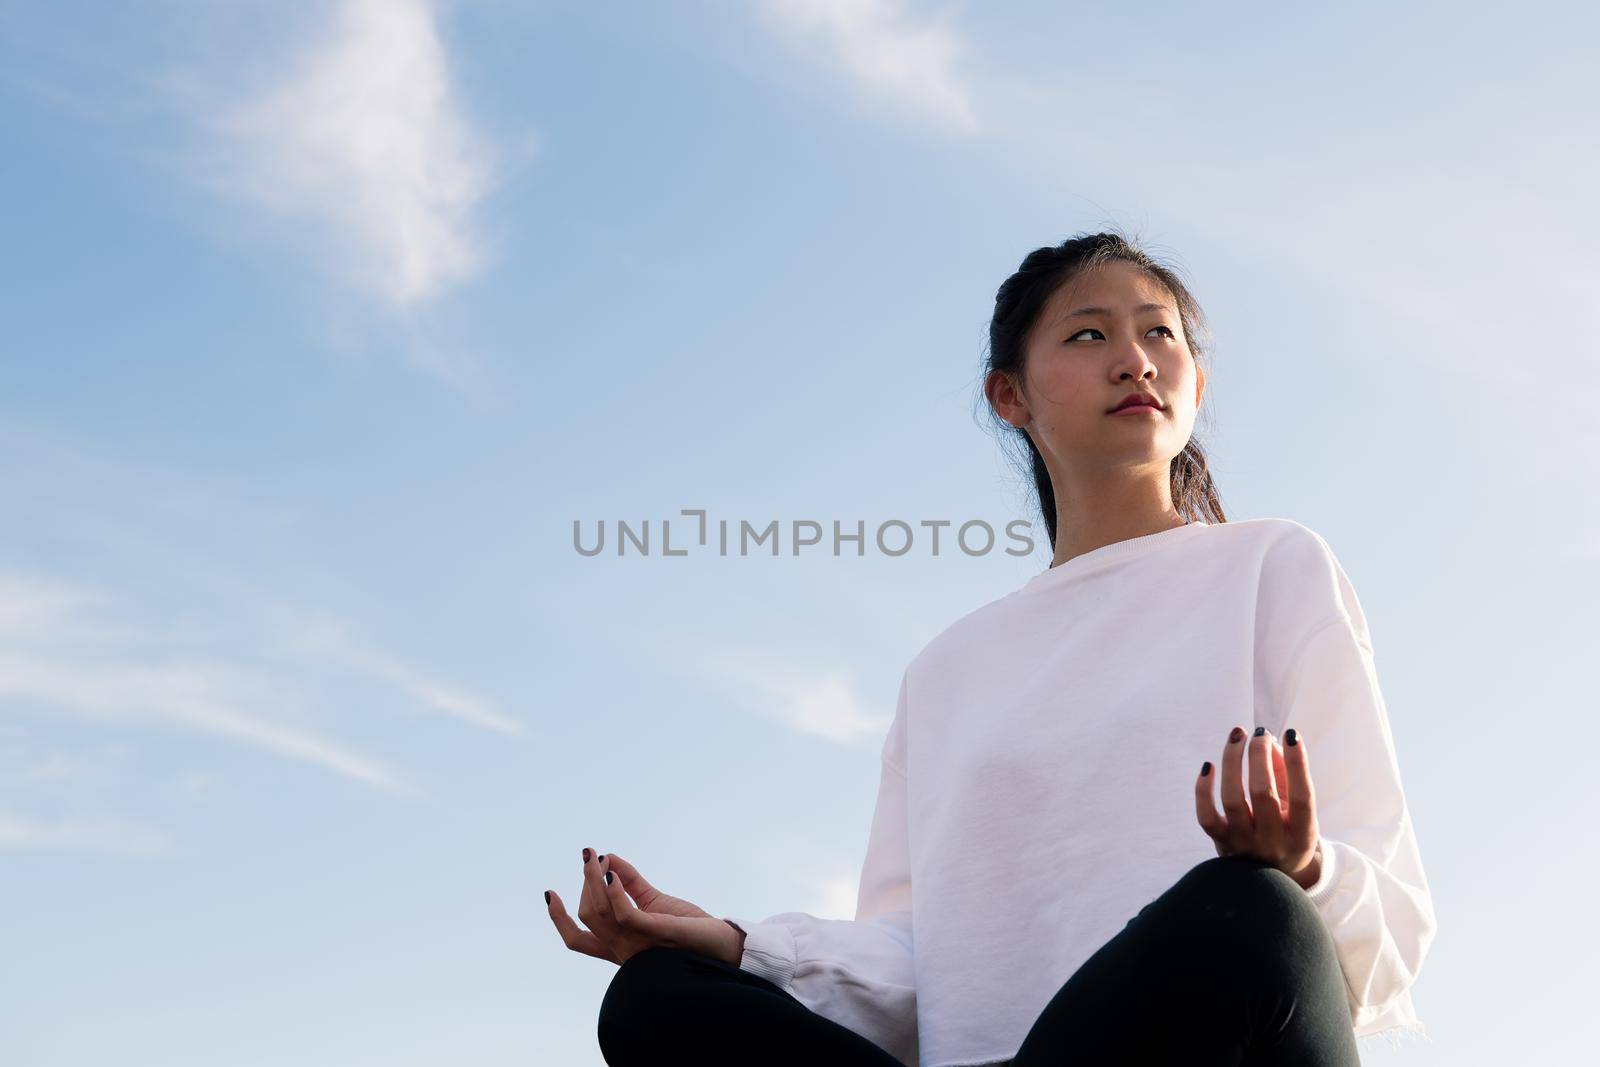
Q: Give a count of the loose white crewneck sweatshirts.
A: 1